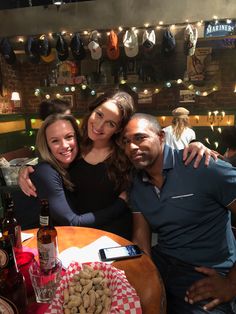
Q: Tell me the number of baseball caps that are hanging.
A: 11